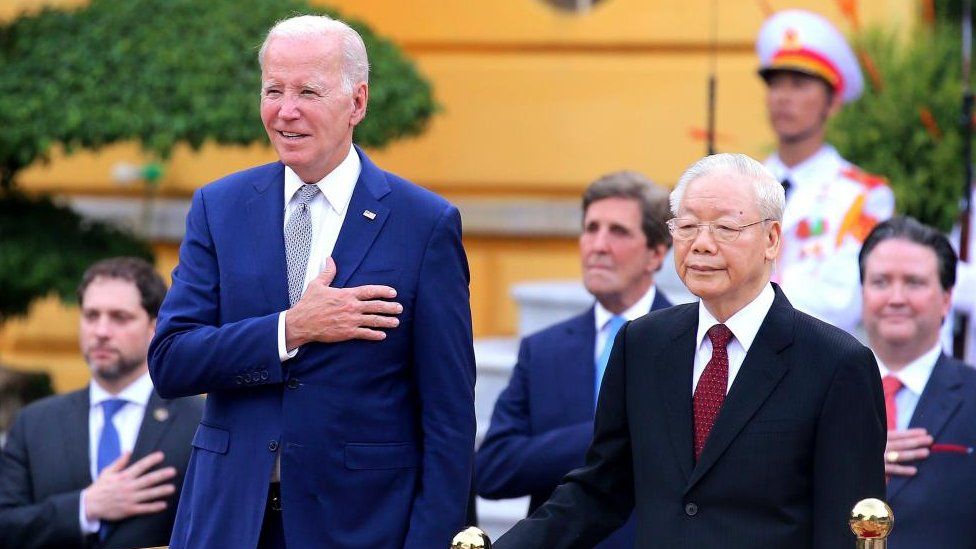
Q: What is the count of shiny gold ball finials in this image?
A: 2